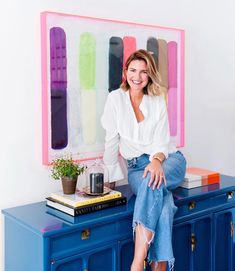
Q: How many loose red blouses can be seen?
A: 0